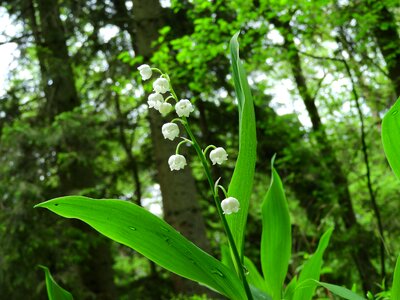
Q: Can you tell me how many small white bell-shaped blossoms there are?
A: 9